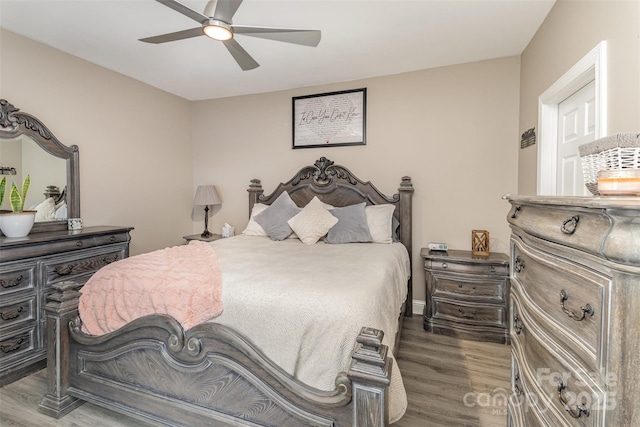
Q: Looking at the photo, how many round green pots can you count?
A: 0